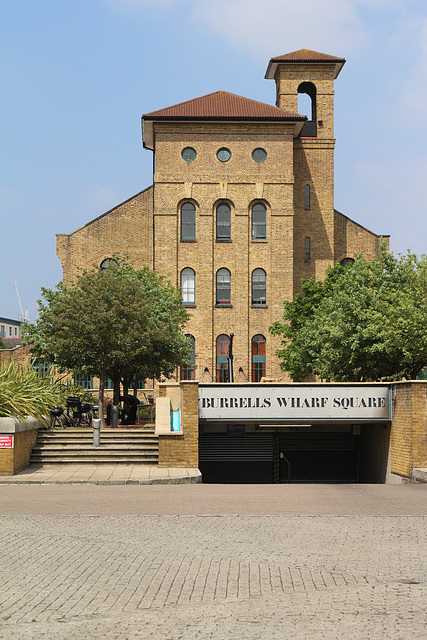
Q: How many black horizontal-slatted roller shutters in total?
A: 2